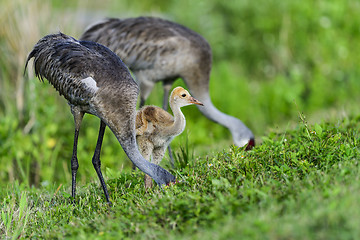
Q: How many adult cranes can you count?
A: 2